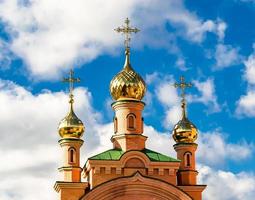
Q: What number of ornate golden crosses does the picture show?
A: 3